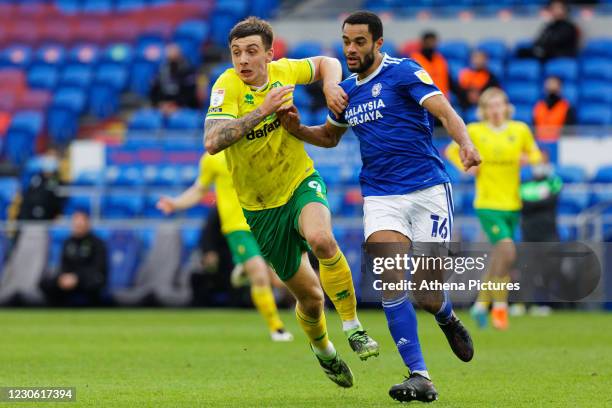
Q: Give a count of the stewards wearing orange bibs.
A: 3